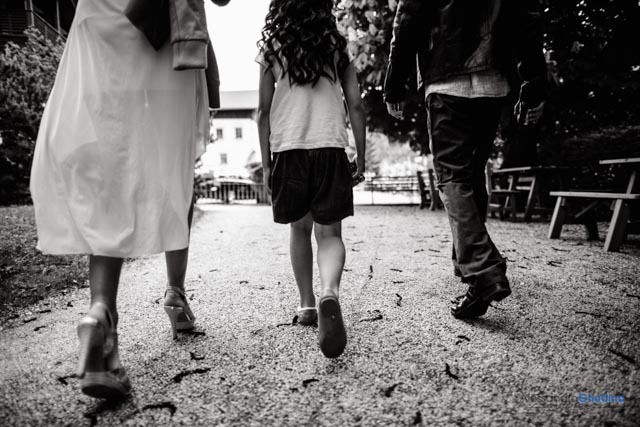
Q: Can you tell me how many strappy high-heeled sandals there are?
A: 2